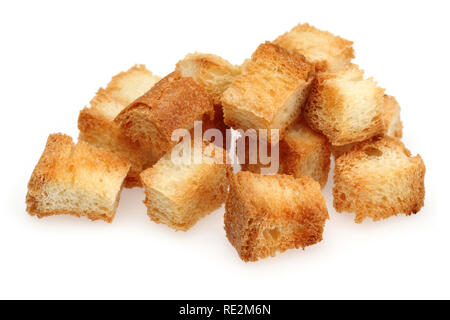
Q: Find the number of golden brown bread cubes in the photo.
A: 12